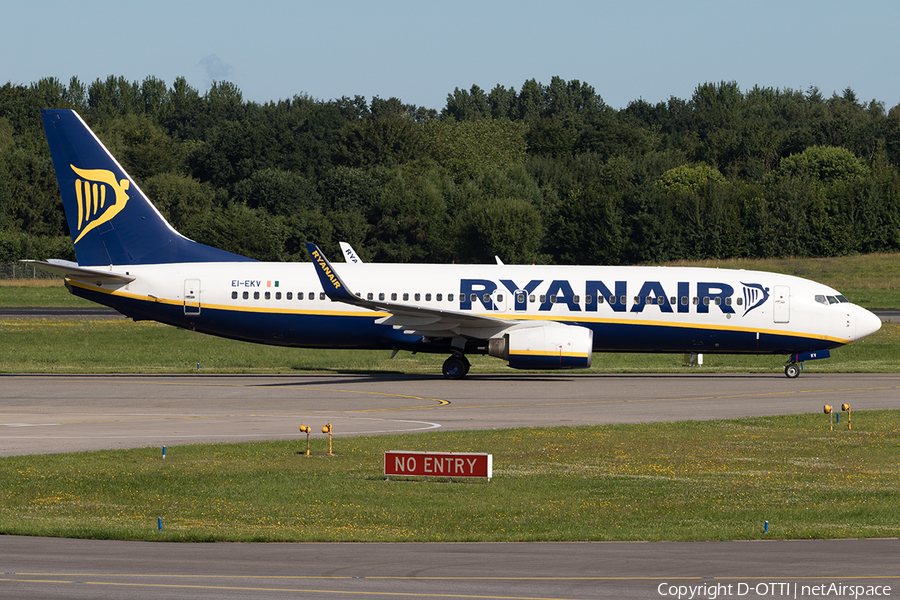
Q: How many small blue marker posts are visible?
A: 6